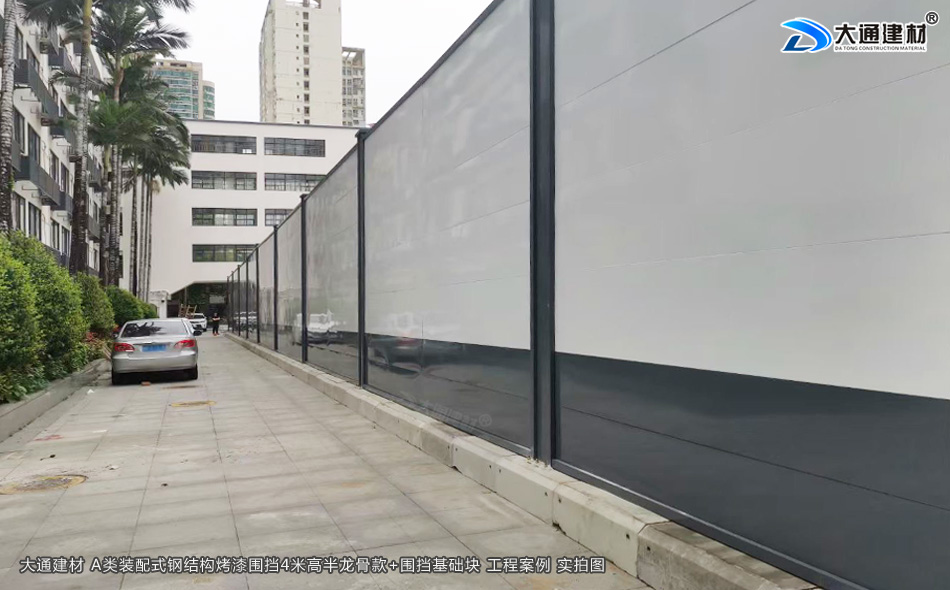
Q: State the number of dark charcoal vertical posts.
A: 9